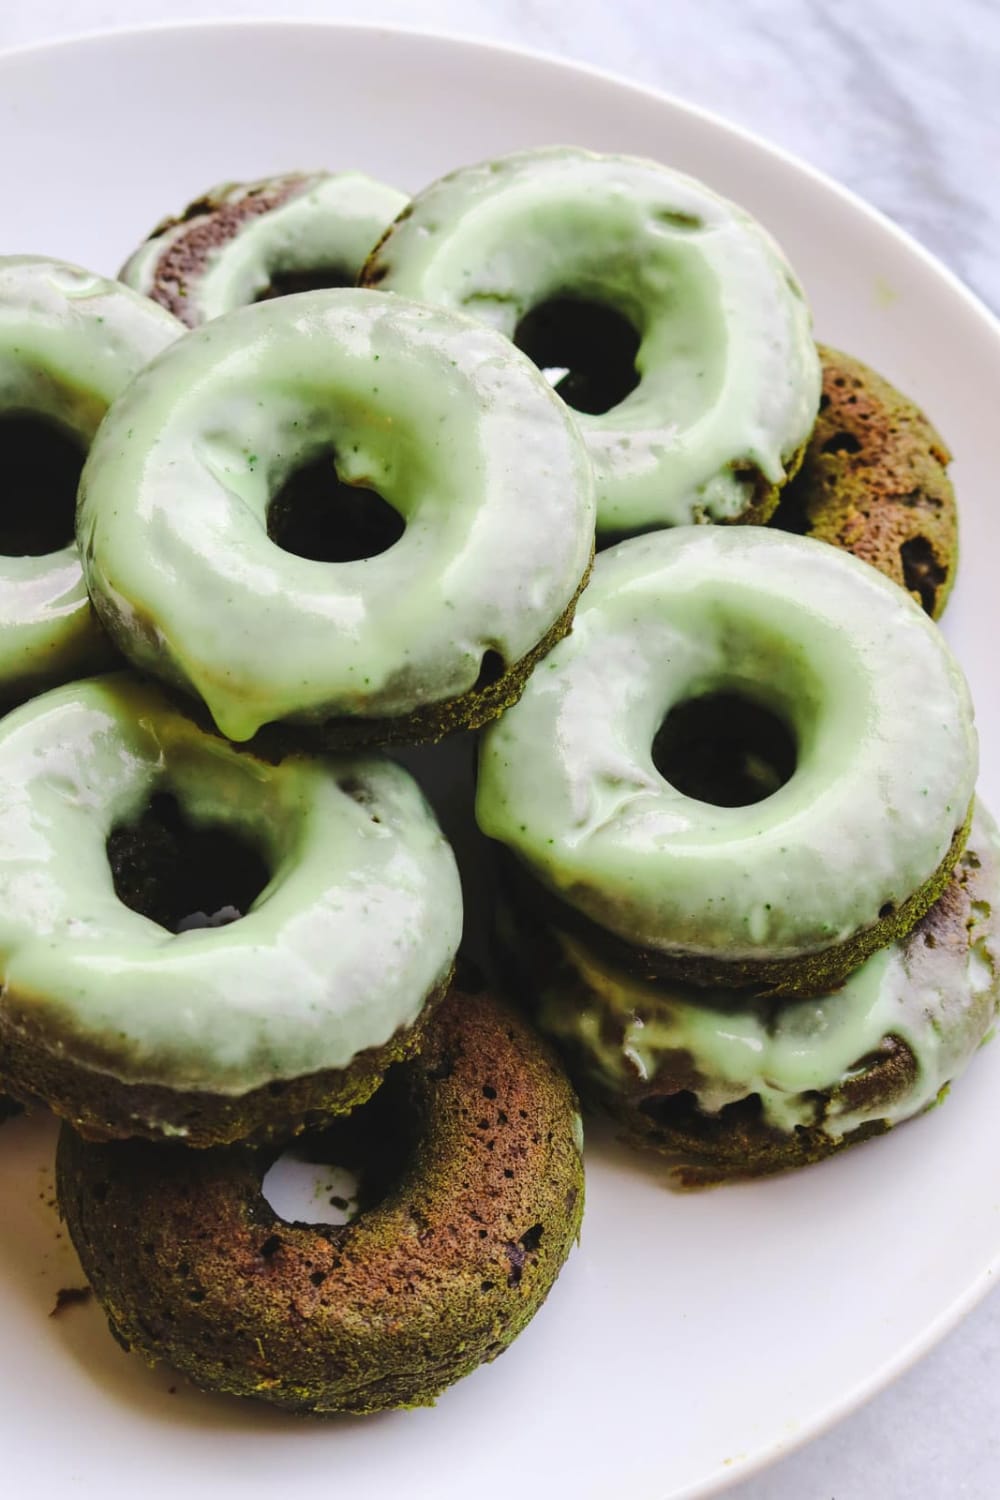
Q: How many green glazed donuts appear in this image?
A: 7